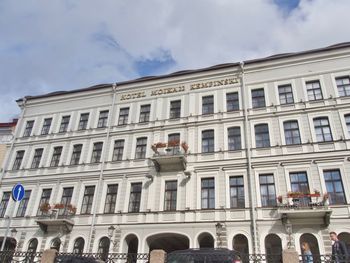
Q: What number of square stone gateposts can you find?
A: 3